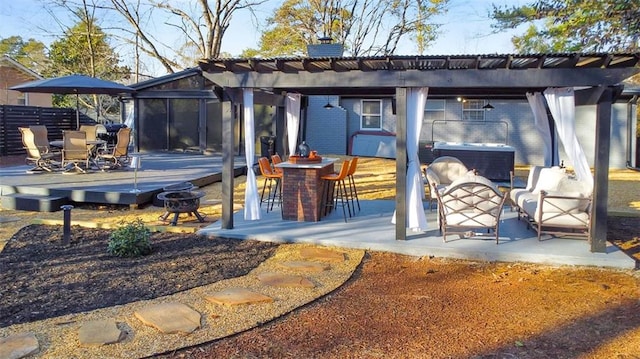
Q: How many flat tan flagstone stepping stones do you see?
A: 7